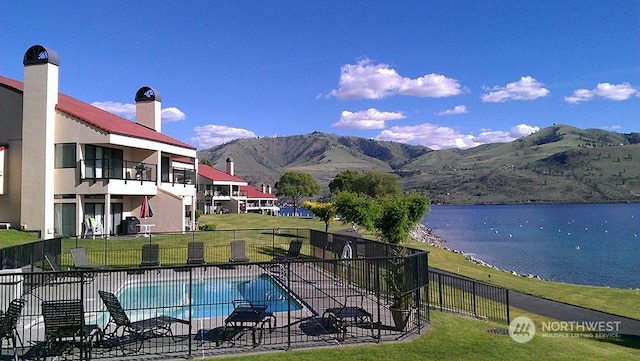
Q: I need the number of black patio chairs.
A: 11